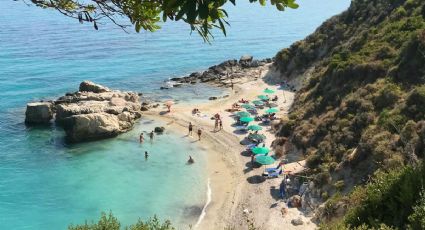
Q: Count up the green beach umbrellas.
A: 11